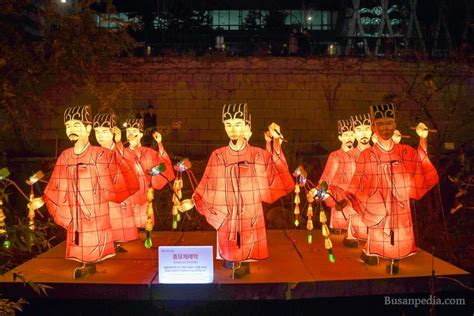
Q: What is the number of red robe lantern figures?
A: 7